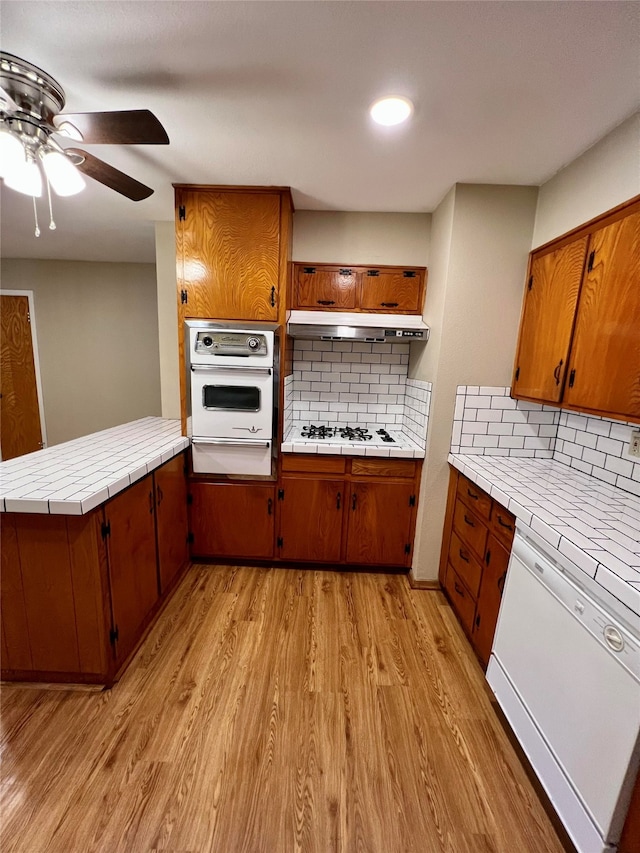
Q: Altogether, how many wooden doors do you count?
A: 12